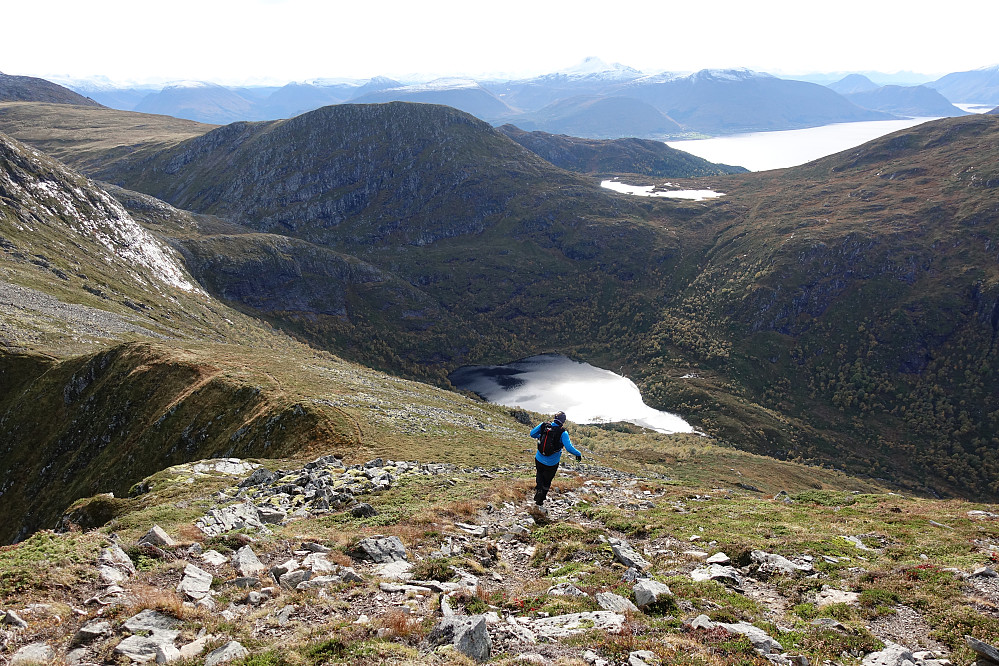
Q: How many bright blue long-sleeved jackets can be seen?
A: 1